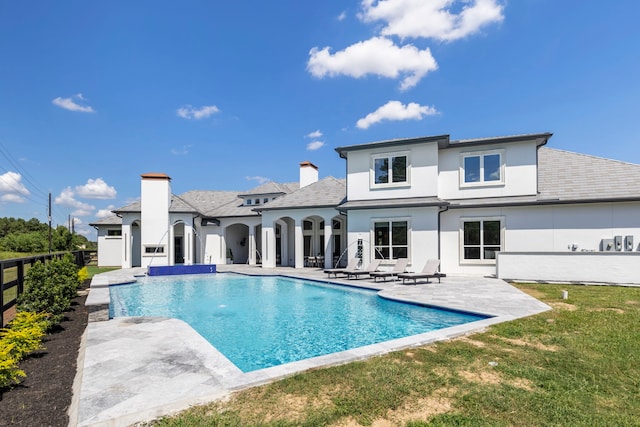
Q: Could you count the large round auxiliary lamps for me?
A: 0